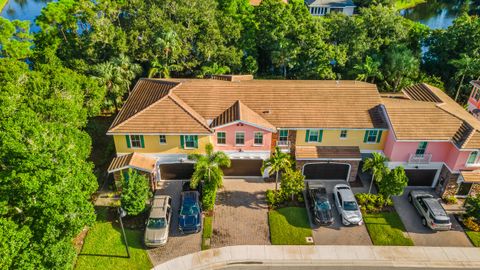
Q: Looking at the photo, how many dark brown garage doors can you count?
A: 4